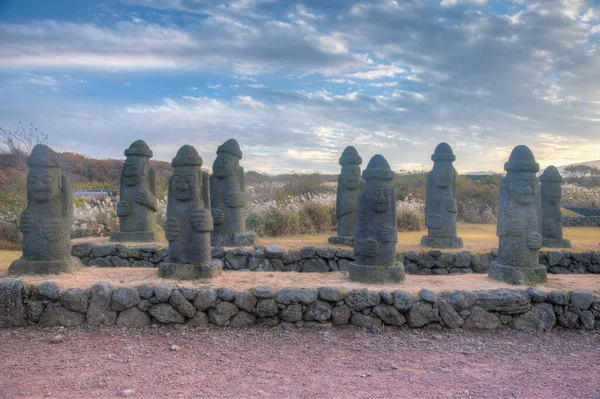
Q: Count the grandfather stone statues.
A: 9